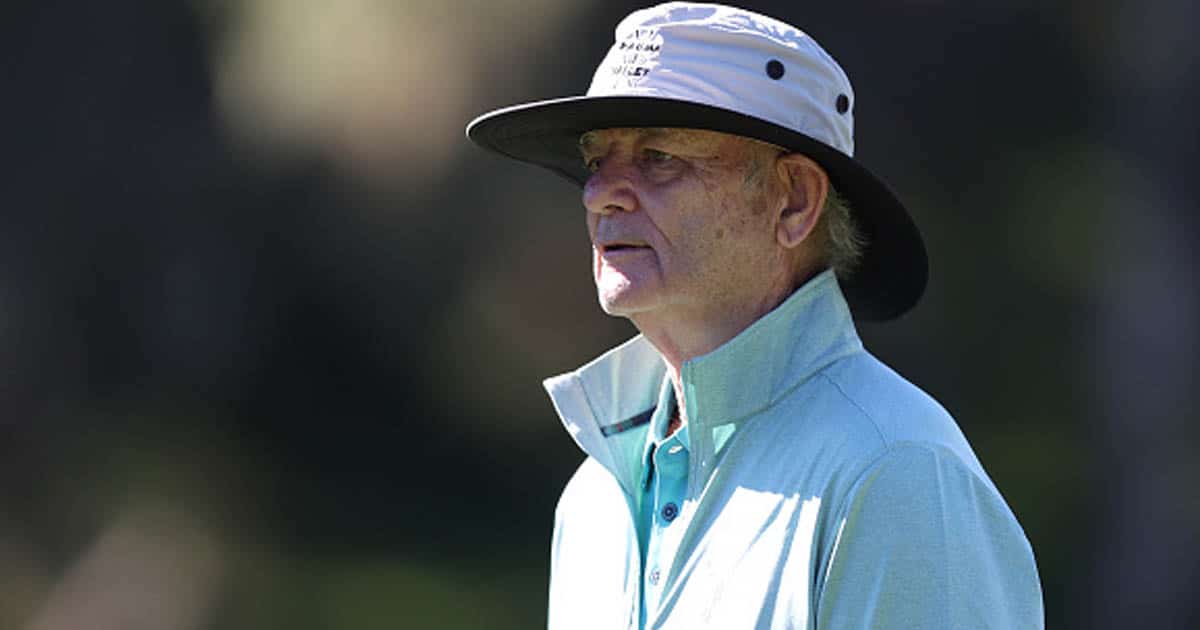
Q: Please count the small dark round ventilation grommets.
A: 2